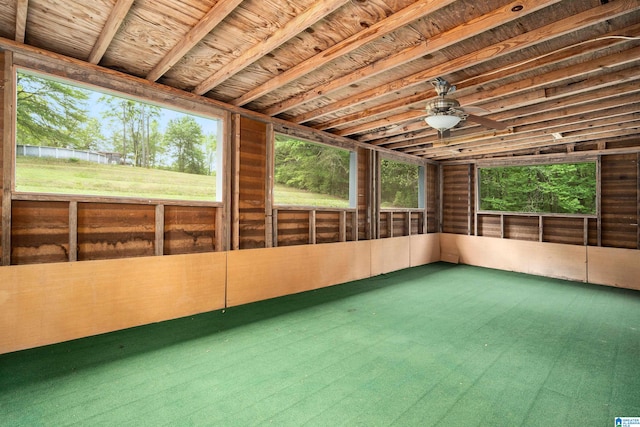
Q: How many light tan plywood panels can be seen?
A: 6